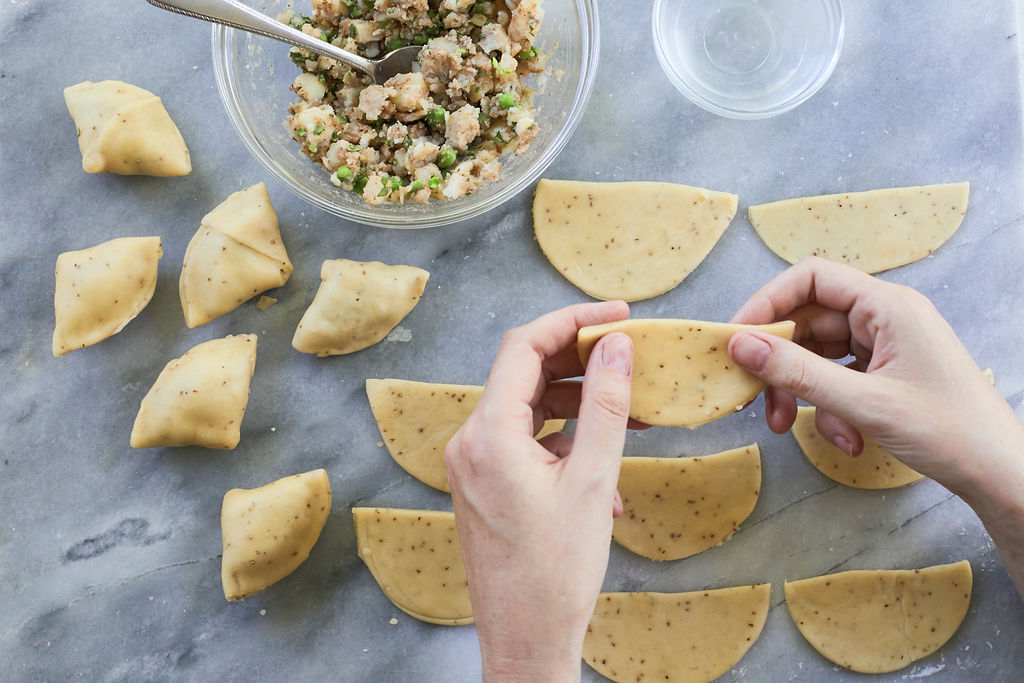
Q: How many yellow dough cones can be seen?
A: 6